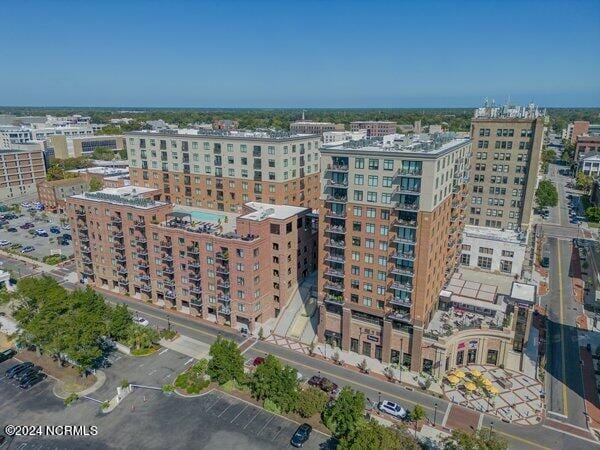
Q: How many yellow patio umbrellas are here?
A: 6